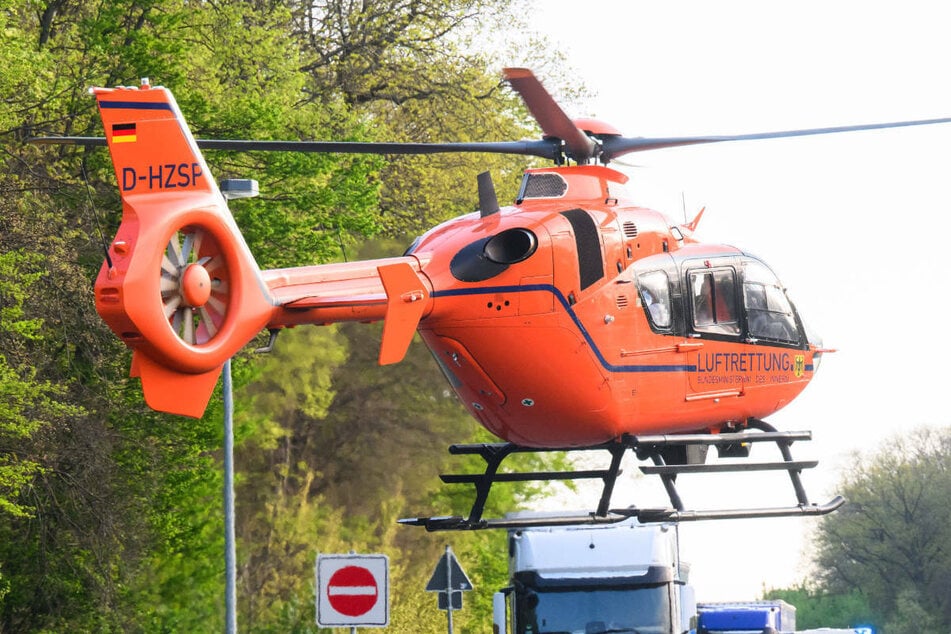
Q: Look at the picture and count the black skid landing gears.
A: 2